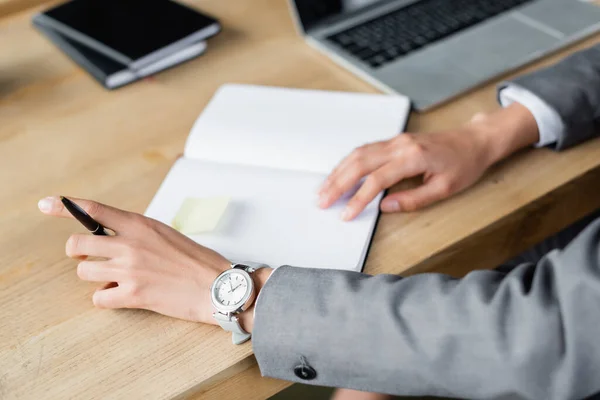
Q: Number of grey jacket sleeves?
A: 2